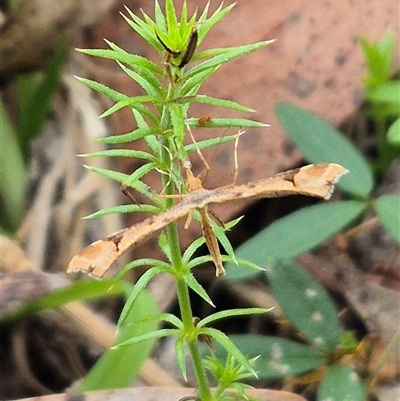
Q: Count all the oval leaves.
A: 6